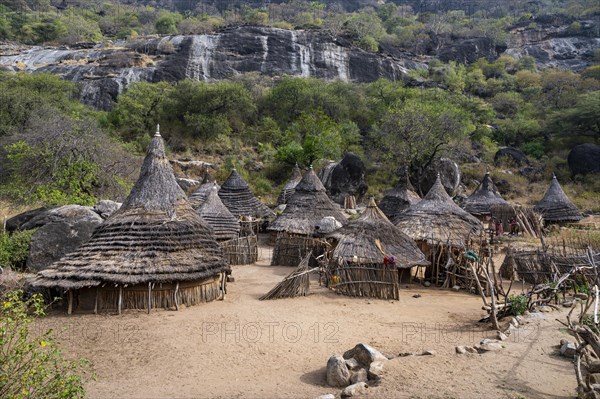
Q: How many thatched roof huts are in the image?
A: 11